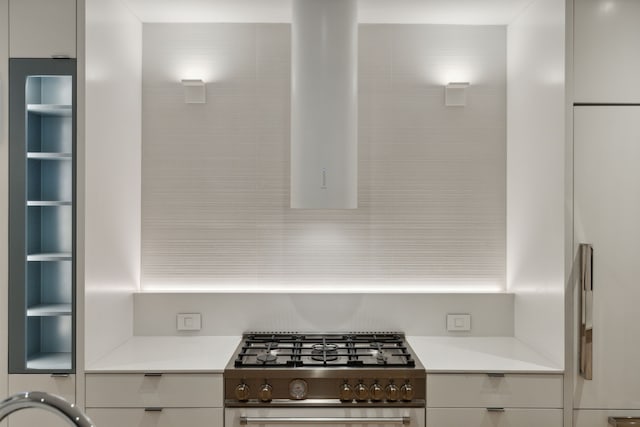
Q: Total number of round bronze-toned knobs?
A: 7